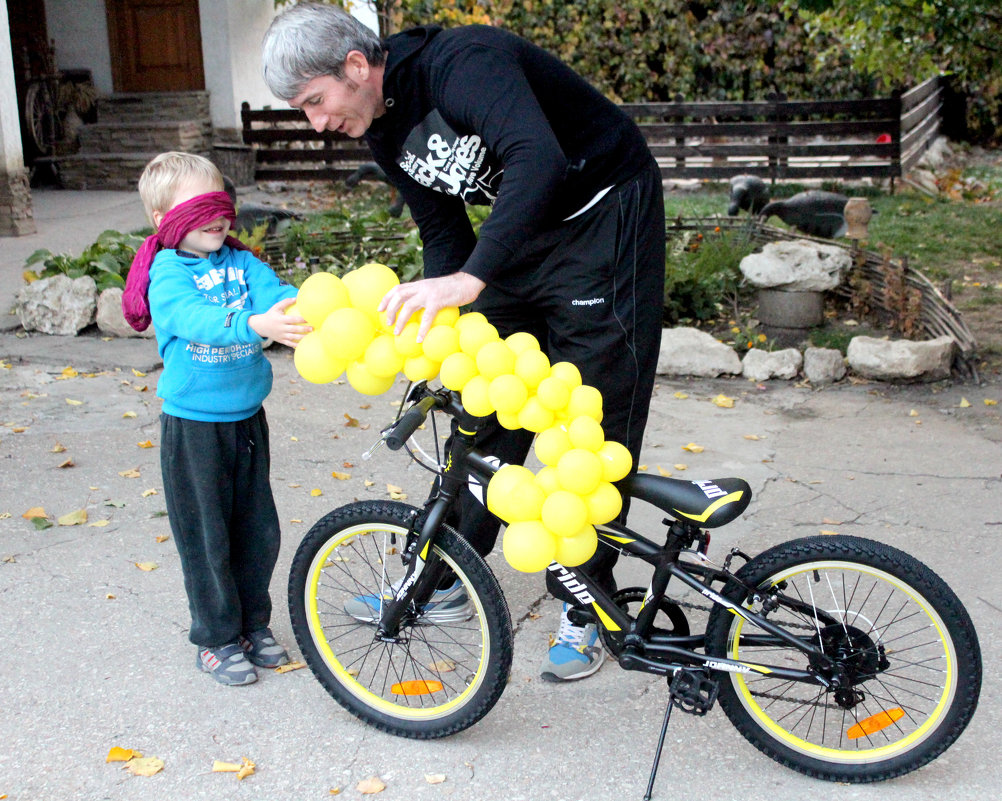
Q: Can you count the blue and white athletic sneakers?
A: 2